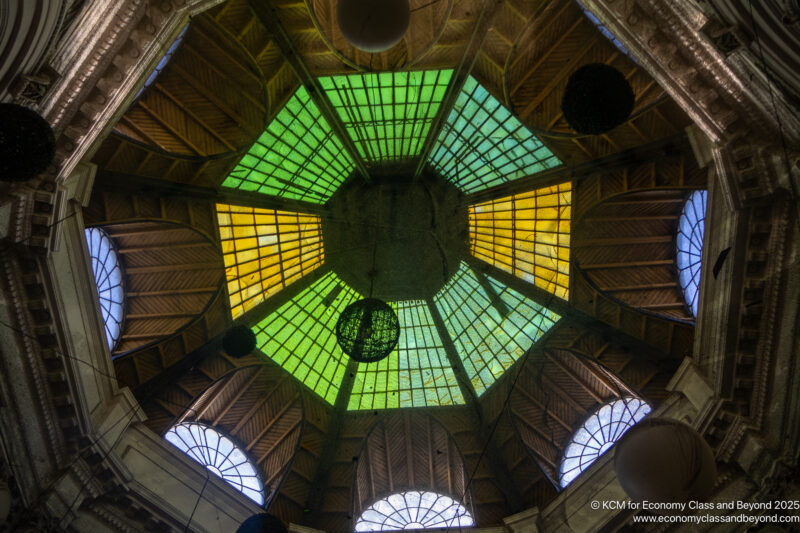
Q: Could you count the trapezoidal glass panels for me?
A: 8